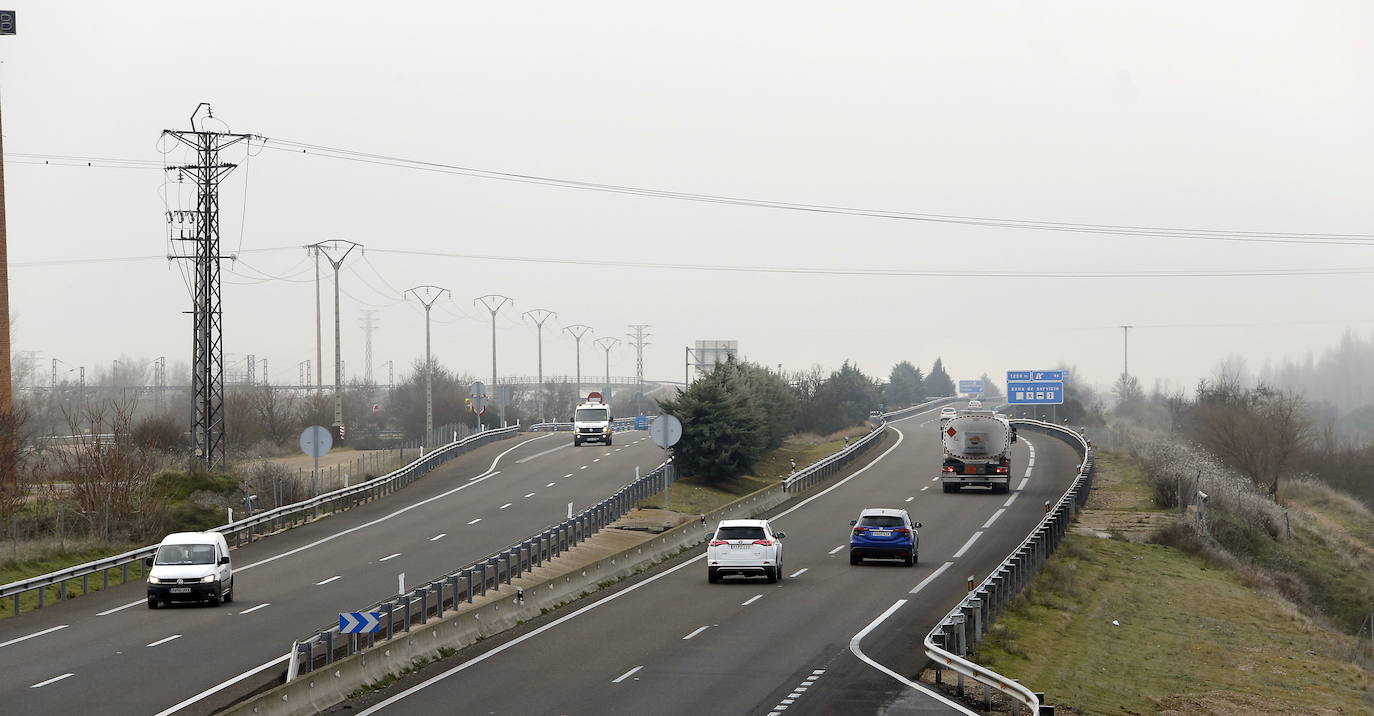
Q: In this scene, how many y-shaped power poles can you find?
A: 6